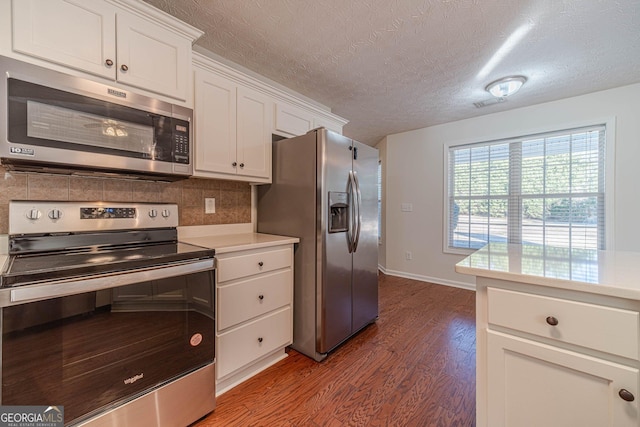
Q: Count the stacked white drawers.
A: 3